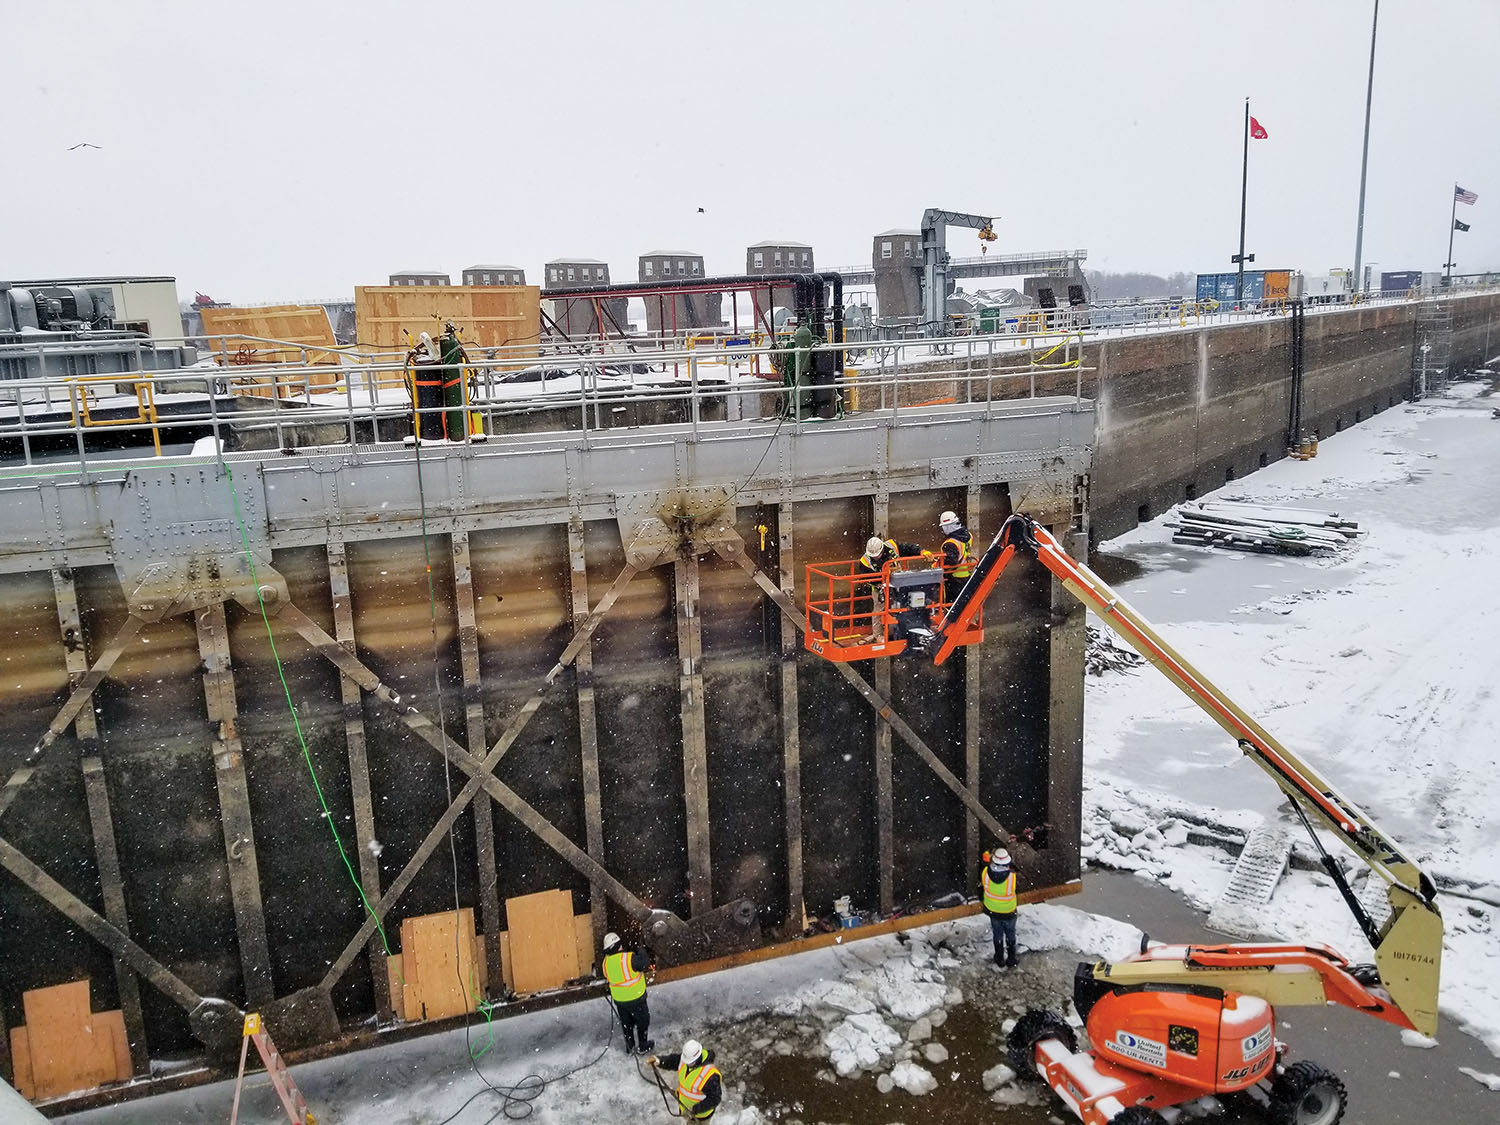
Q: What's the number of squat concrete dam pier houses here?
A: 6